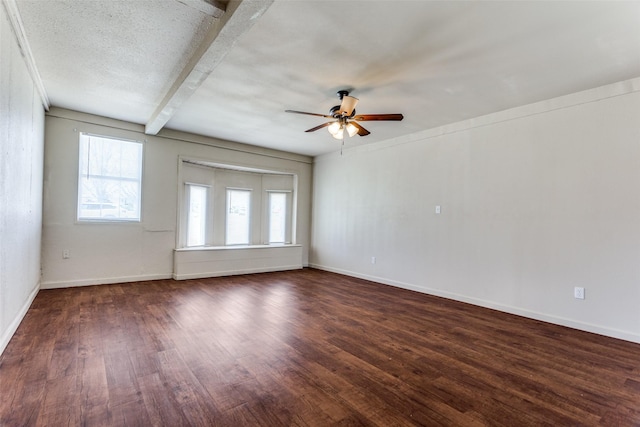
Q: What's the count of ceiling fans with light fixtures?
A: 1